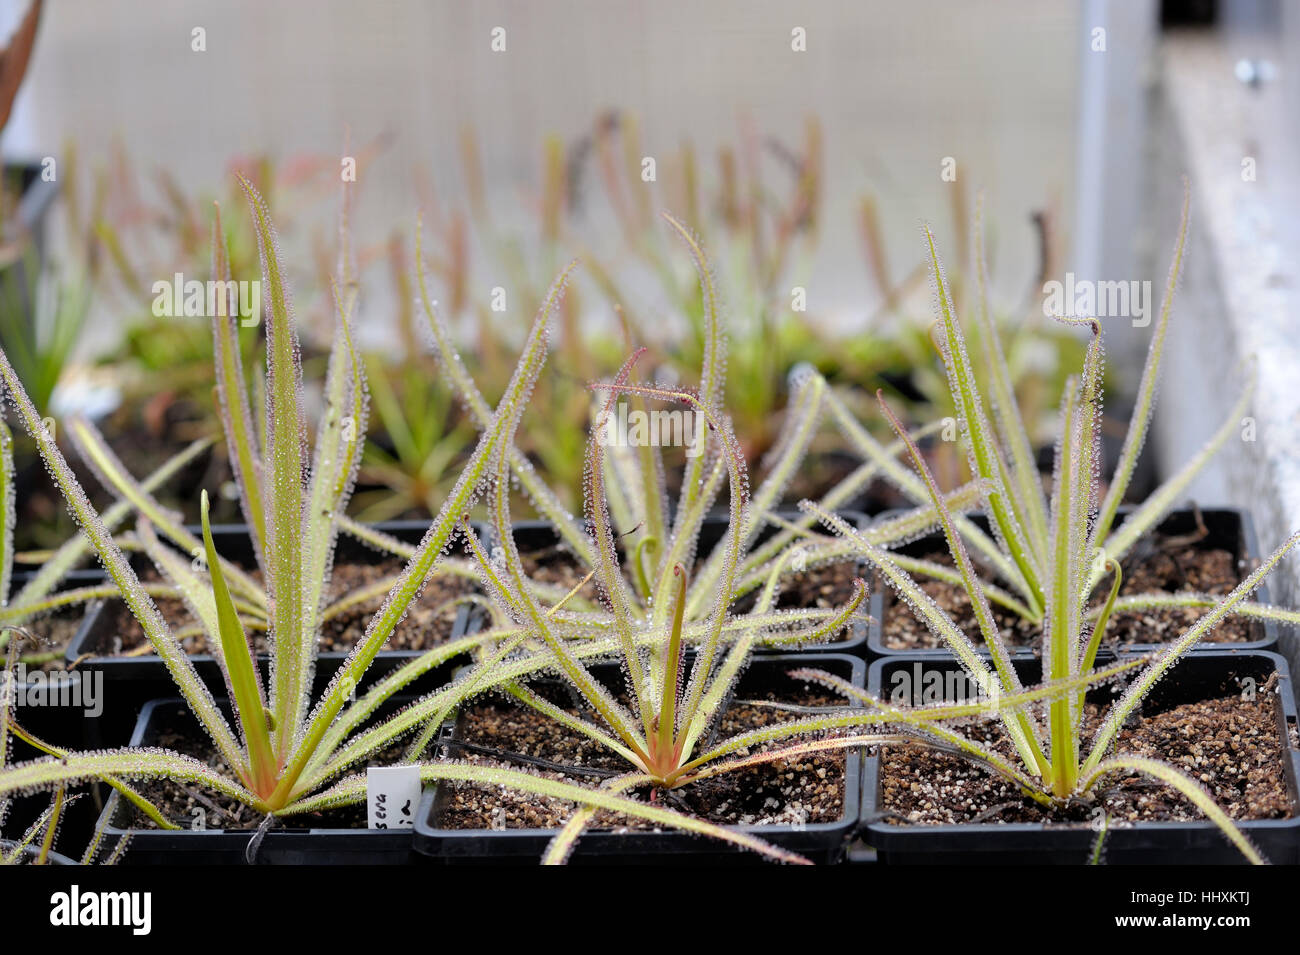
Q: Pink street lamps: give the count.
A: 0